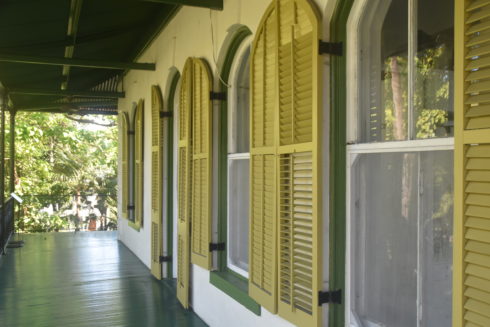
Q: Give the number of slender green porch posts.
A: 2